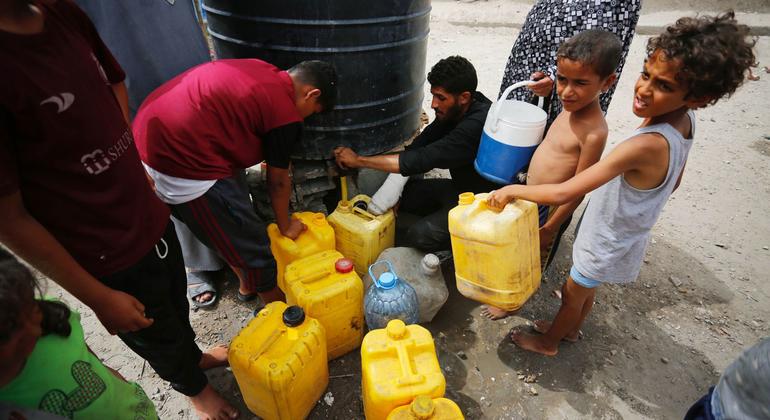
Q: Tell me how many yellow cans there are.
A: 7